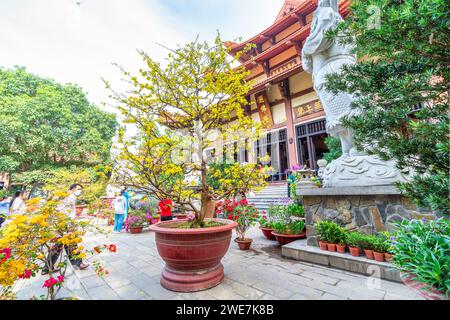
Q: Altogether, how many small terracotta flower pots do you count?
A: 7